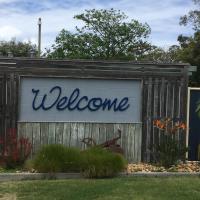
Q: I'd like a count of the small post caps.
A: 2